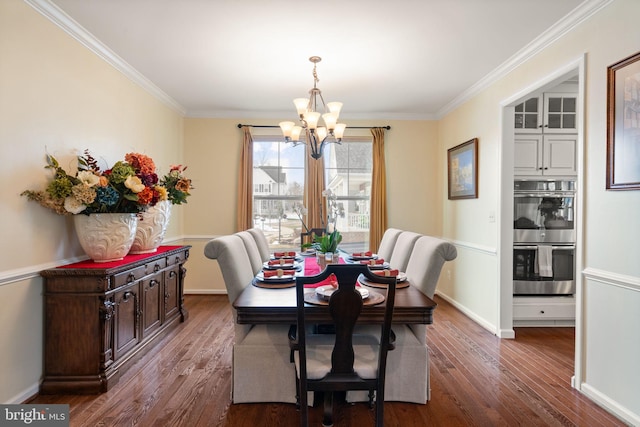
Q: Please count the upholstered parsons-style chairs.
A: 6